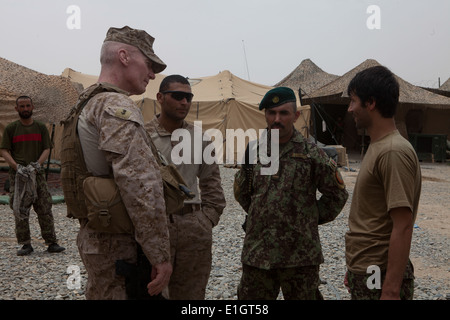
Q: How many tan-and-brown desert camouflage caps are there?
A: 1